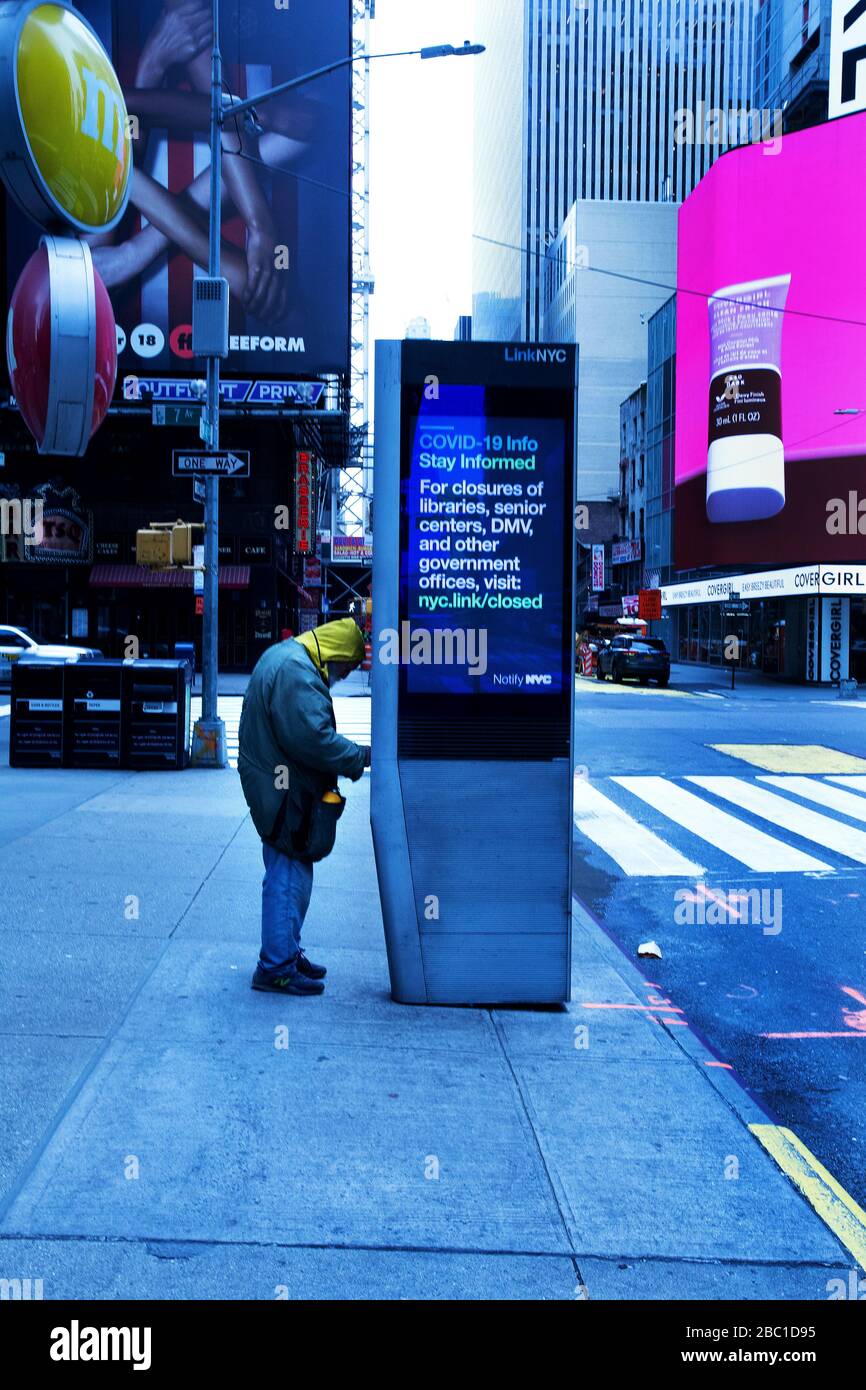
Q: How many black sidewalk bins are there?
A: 3